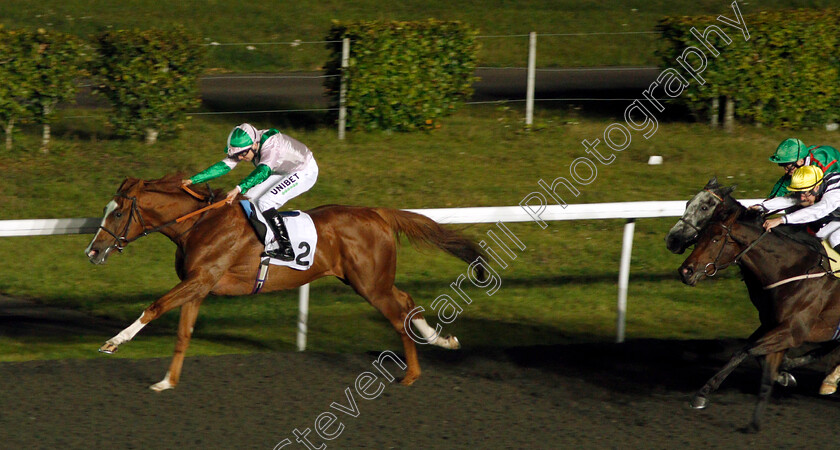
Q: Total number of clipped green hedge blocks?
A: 4